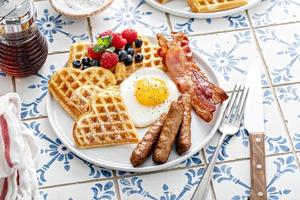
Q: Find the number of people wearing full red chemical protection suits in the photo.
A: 0